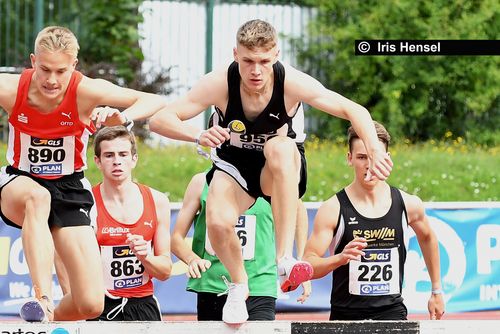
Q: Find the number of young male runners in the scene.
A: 5